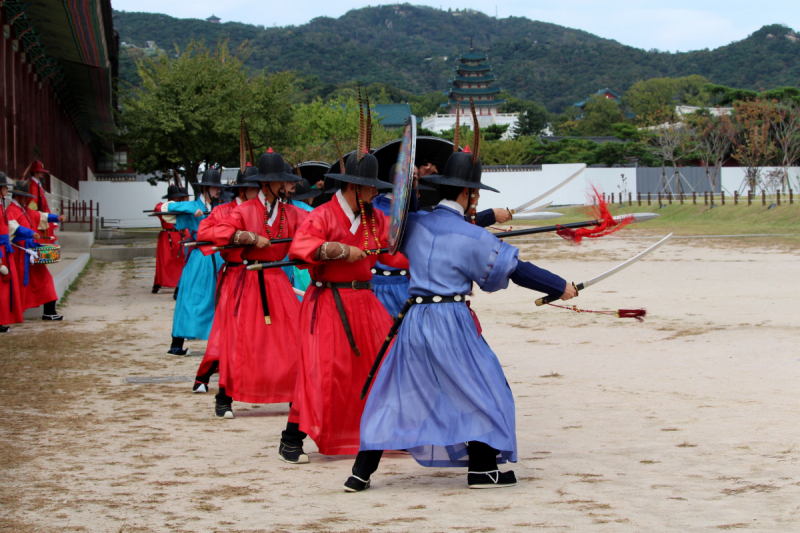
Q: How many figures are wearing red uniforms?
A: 7